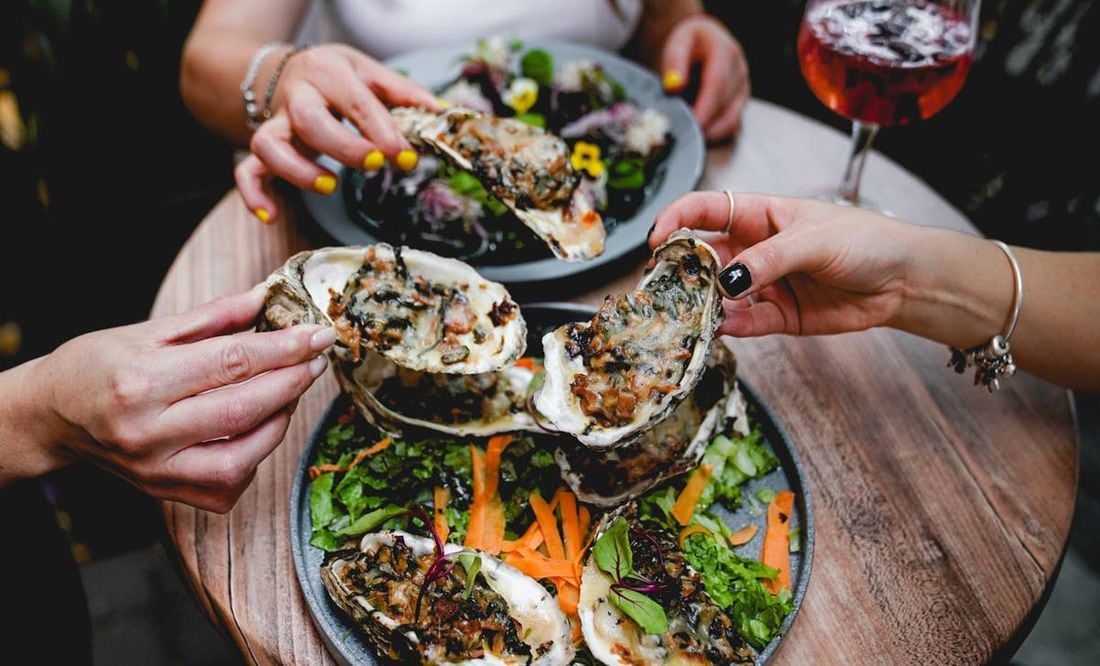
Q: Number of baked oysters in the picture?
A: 7